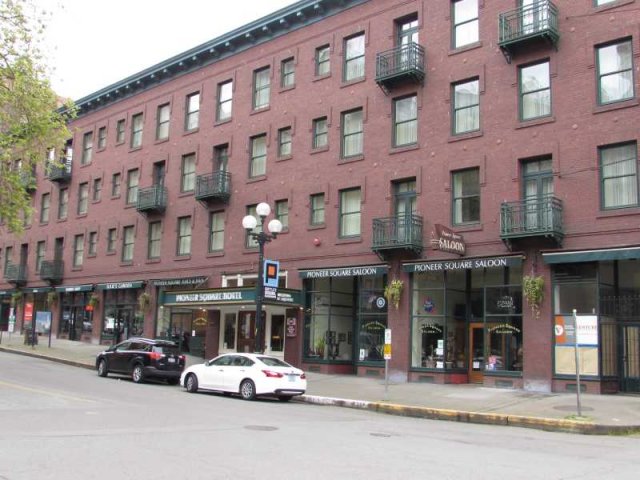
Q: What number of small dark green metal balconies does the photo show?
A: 10